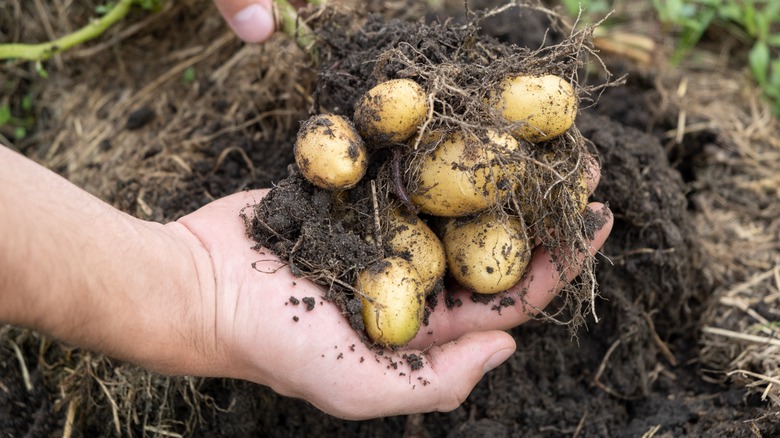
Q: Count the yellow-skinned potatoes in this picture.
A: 8